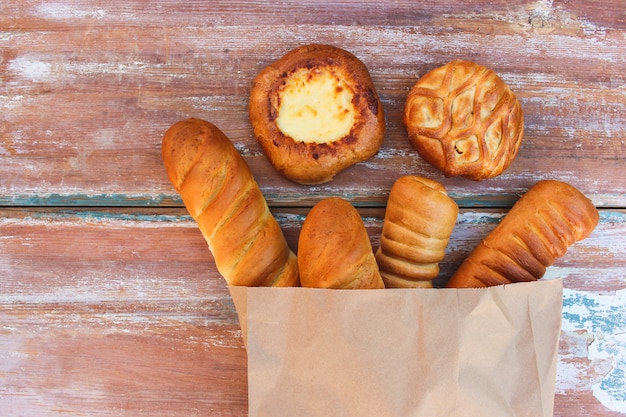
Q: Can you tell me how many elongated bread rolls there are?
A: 4